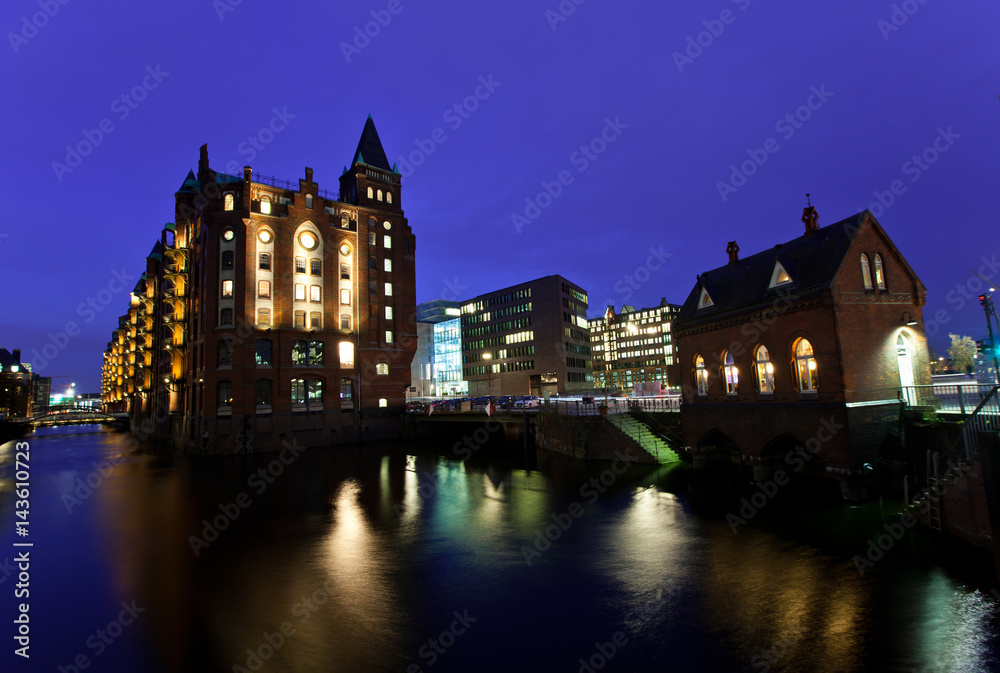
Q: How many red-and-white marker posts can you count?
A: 2